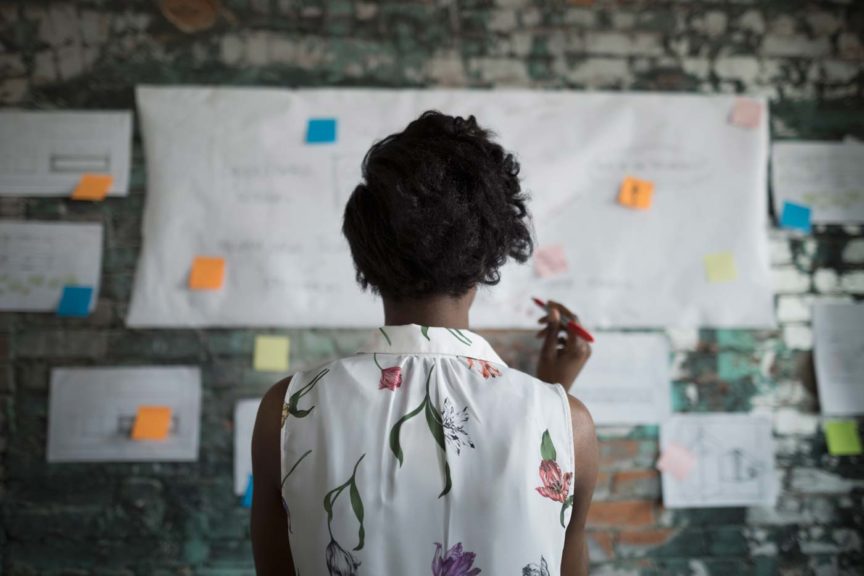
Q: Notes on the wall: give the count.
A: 14